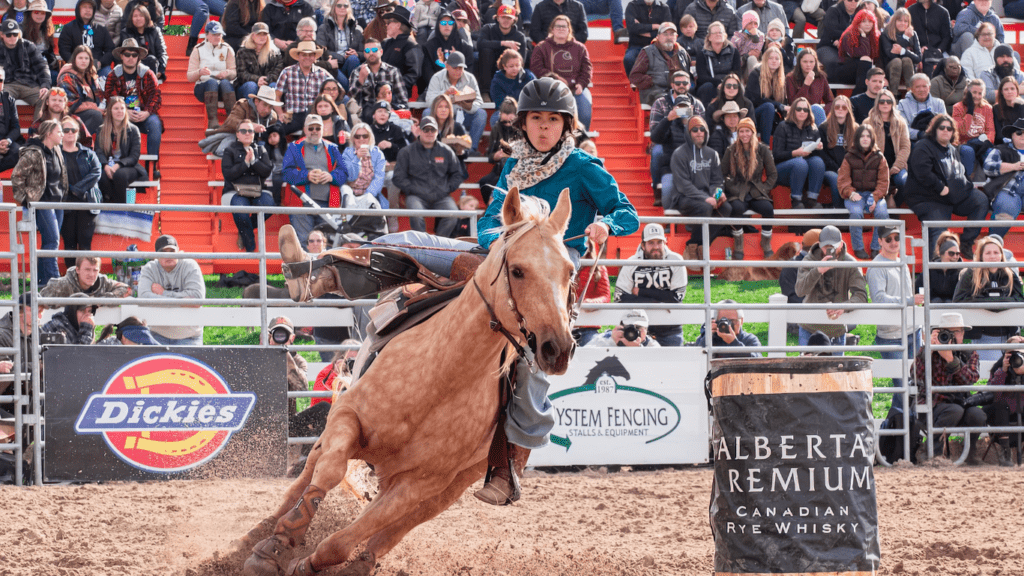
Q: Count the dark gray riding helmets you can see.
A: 1